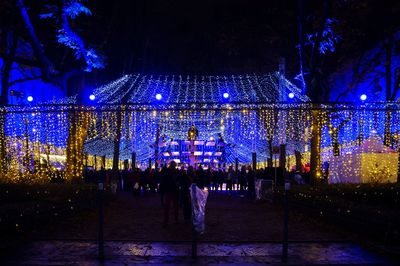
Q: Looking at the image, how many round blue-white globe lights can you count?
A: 6